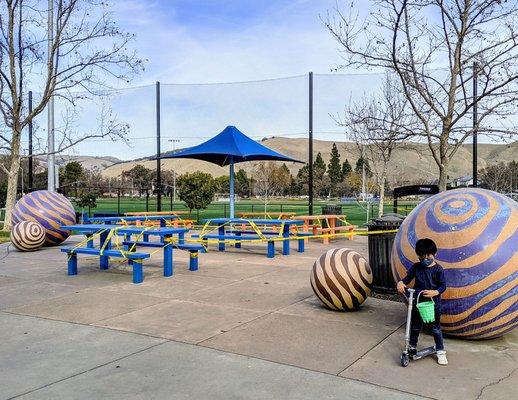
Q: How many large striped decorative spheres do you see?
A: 4